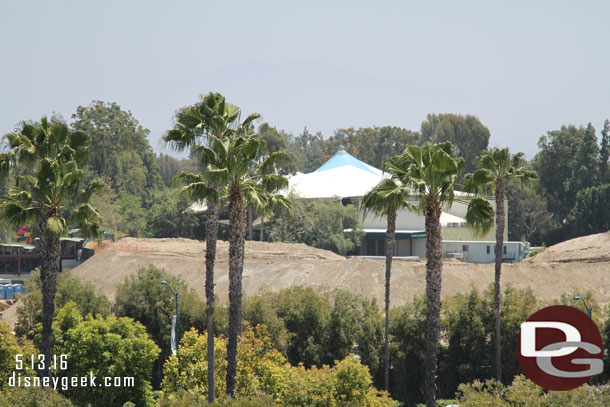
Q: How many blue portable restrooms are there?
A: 3